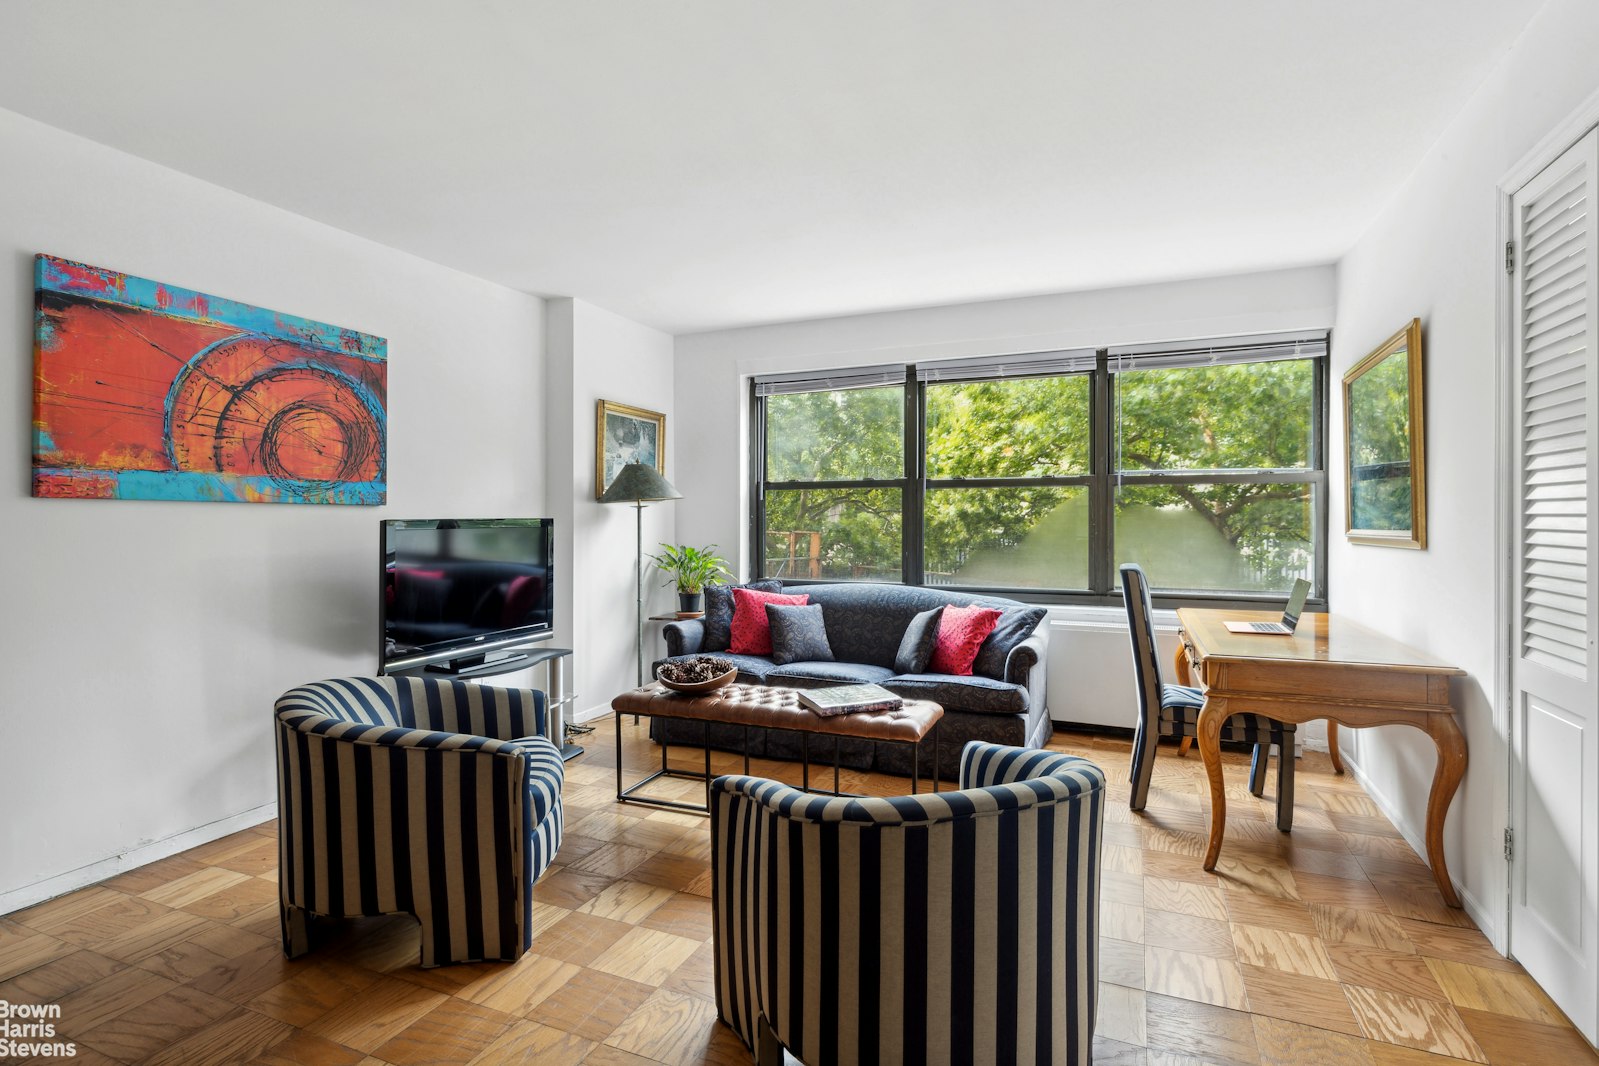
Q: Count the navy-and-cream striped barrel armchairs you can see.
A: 2